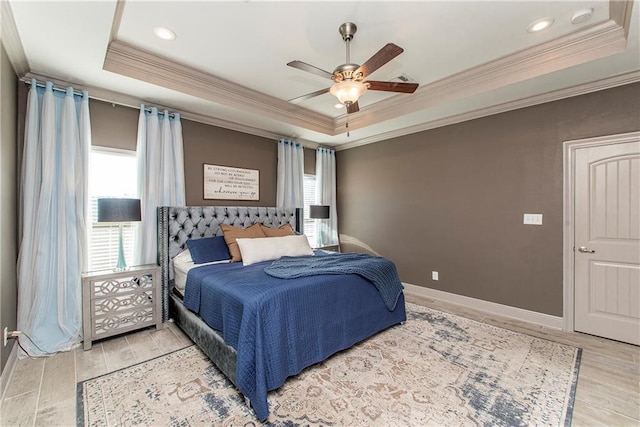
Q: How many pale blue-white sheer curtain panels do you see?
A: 4